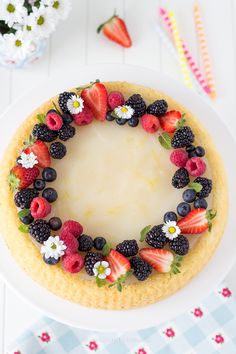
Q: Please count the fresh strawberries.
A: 8